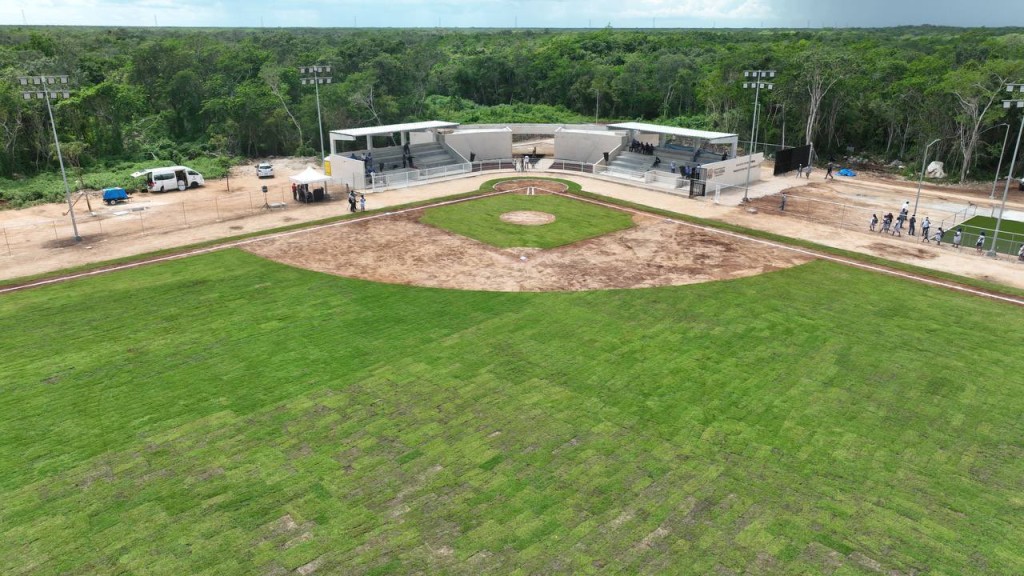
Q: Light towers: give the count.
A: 4